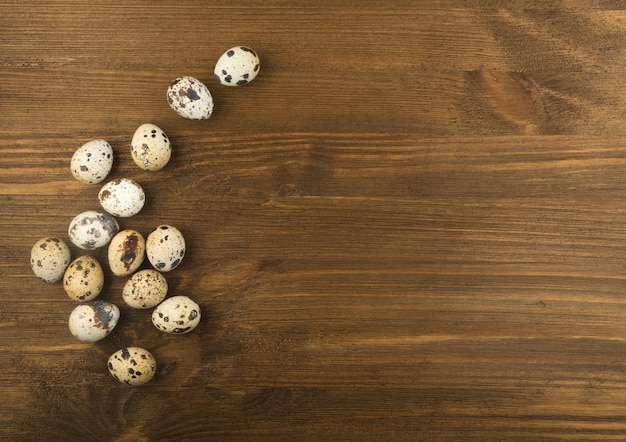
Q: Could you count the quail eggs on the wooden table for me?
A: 14